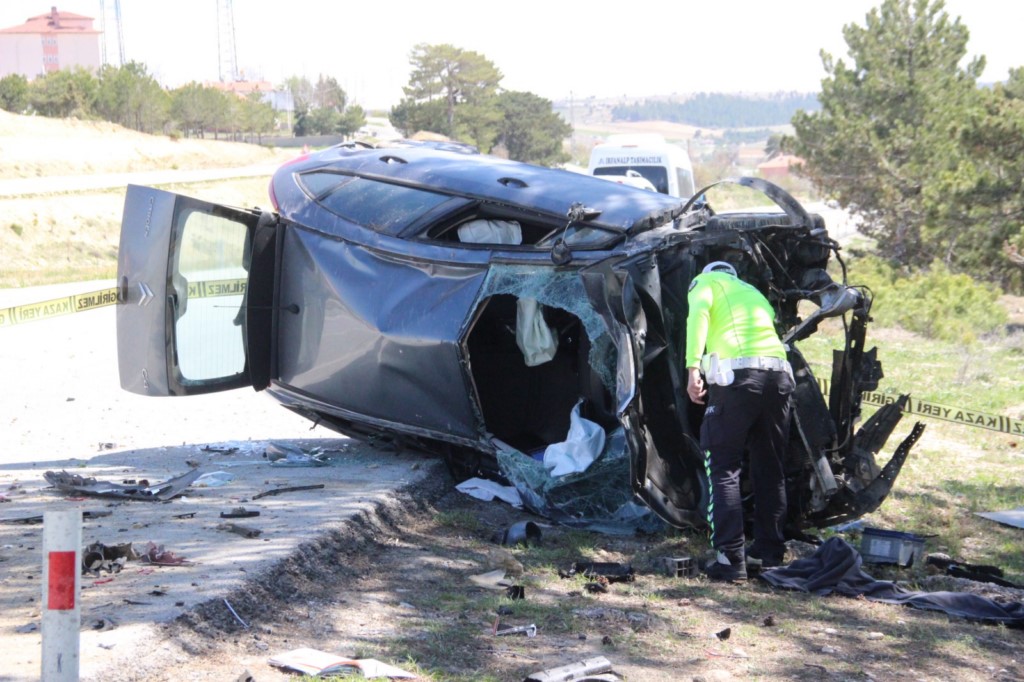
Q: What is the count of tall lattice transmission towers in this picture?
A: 2